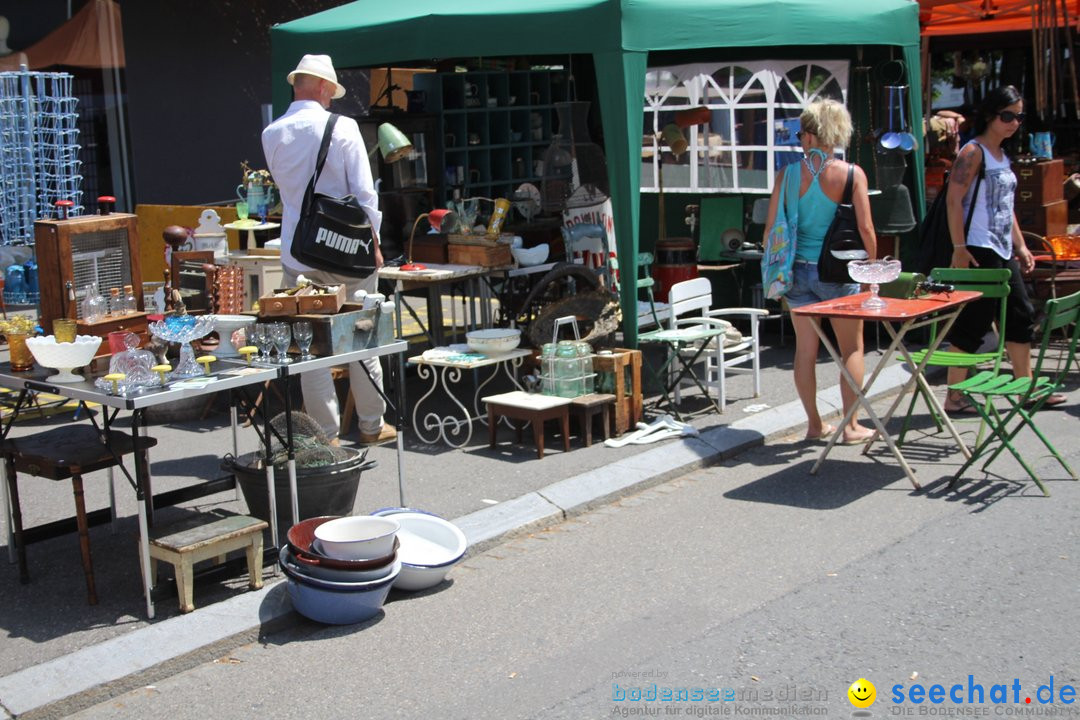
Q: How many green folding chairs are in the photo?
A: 3